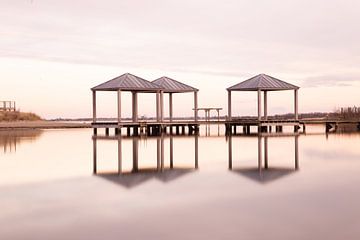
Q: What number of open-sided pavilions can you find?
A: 3